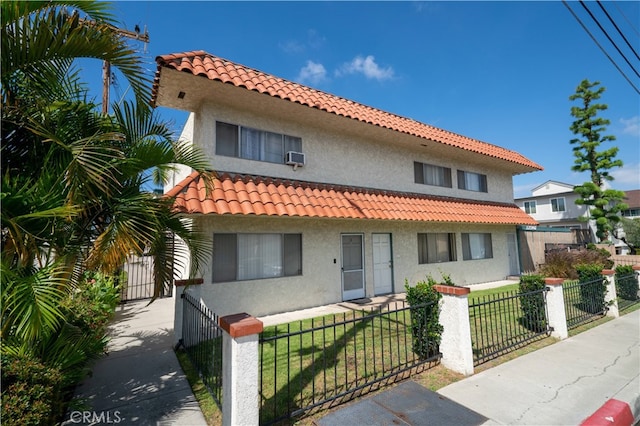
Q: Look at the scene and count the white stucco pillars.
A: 6